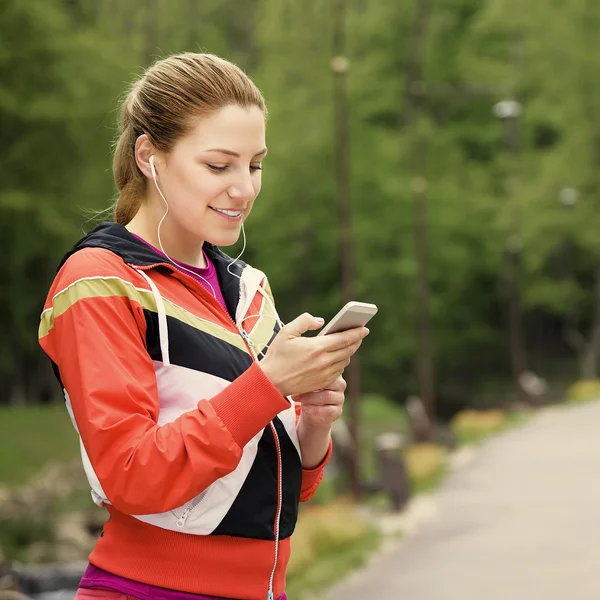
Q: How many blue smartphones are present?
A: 0